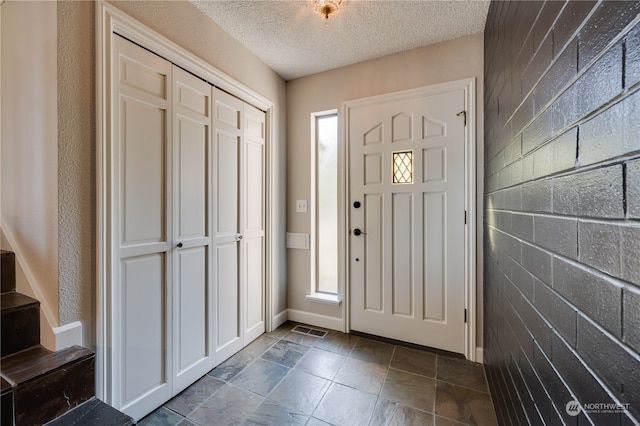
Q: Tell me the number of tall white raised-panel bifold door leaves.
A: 4